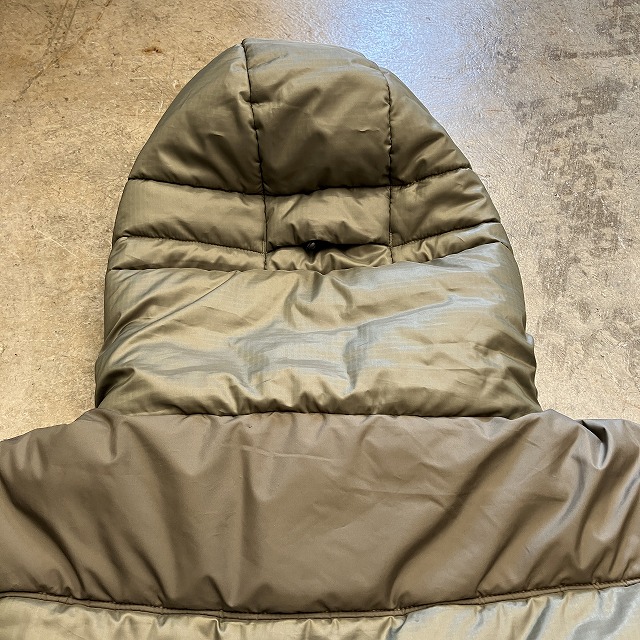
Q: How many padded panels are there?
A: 12